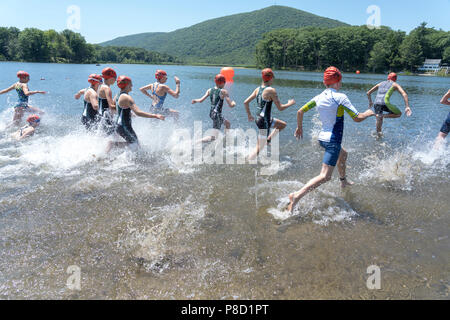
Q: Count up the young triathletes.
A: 11